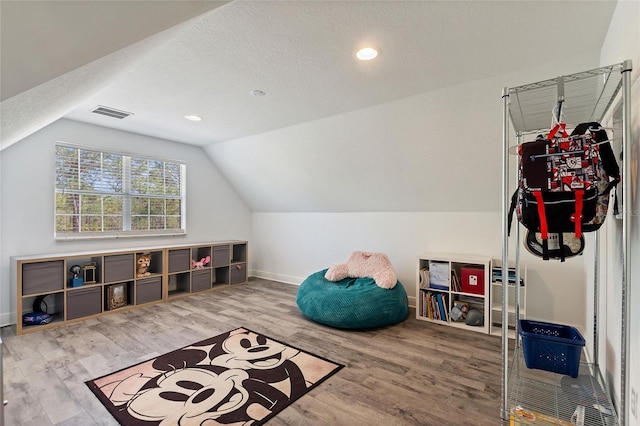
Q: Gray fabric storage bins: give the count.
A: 8